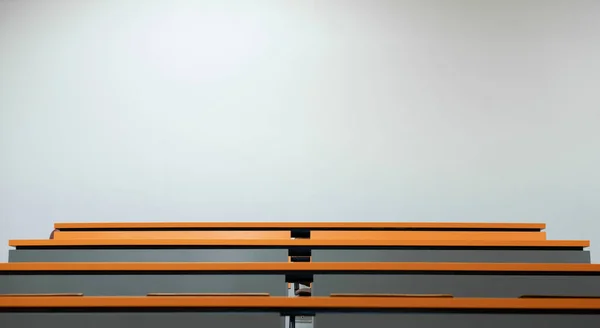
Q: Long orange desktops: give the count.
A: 4